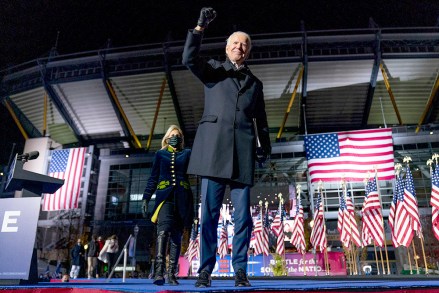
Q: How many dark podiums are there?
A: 1